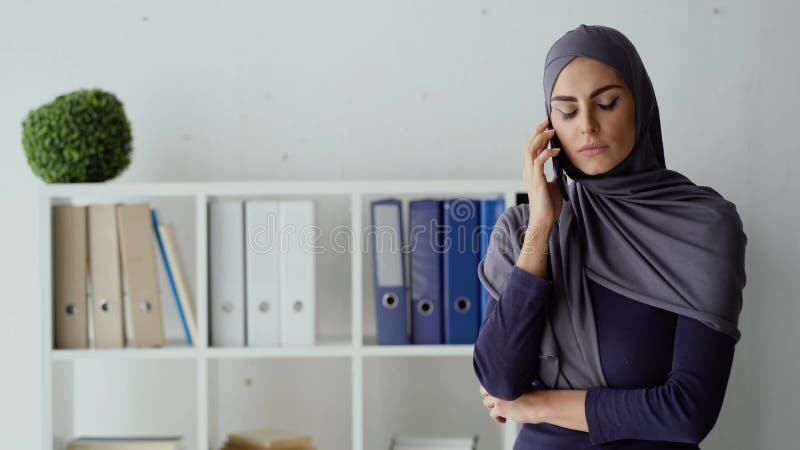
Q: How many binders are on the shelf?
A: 10